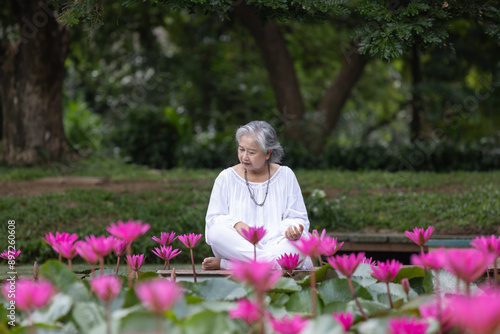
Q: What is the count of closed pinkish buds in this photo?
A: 3